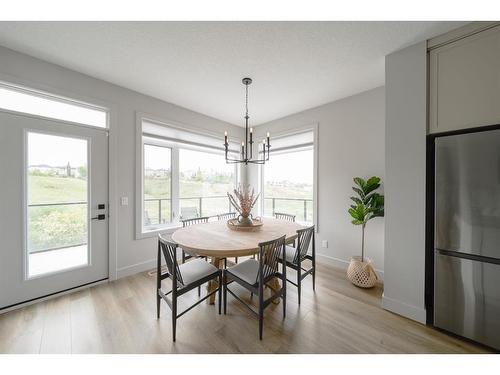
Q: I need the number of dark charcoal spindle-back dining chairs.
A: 6